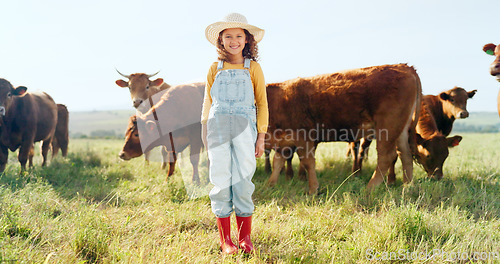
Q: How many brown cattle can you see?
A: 8